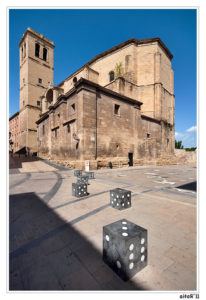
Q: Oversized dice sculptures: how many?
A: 6